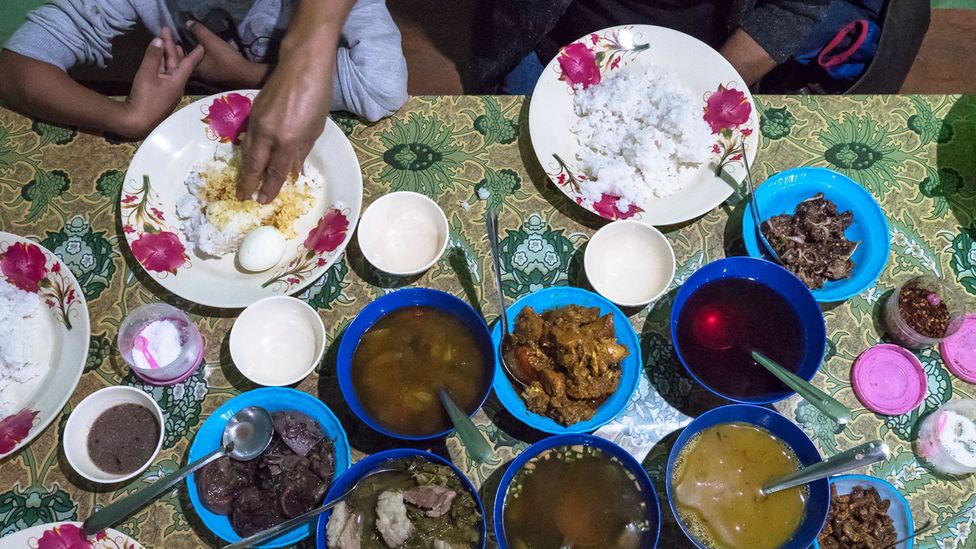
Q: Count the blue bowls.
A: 9